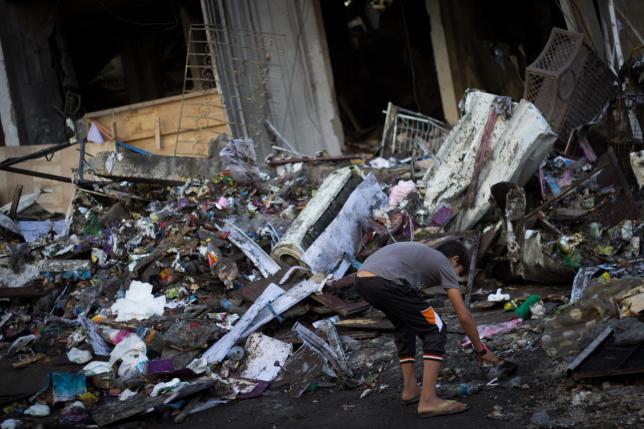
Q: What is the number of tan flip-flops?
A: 2